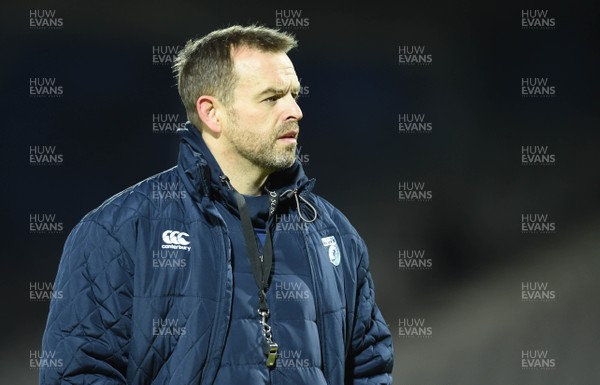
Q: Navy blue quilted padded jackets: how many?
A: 1